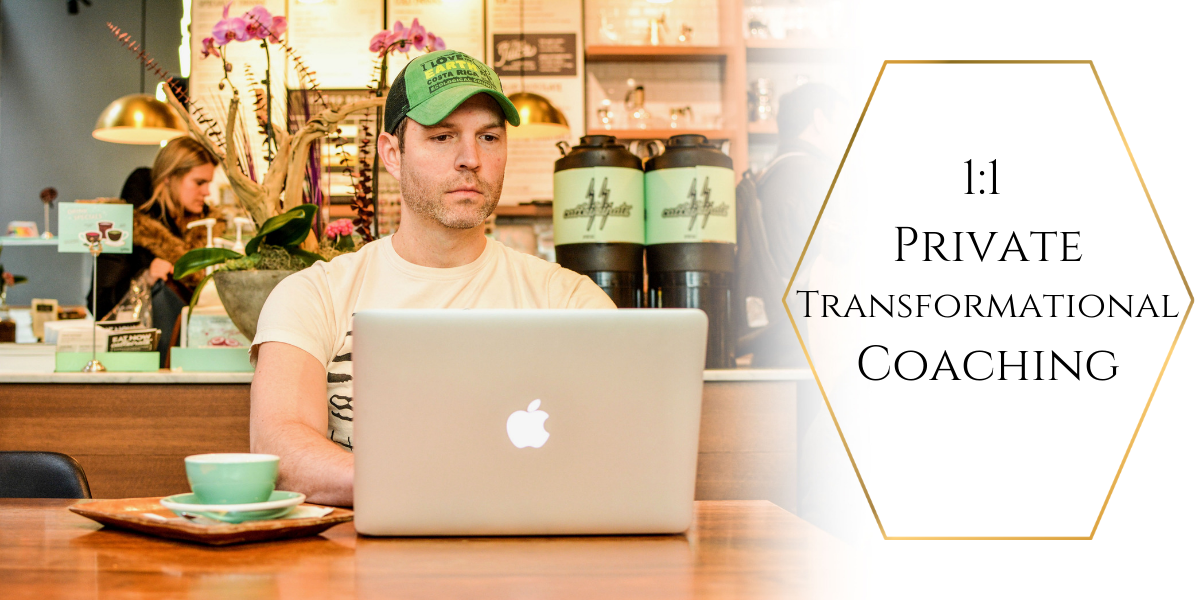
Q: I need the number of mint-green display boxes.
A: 2